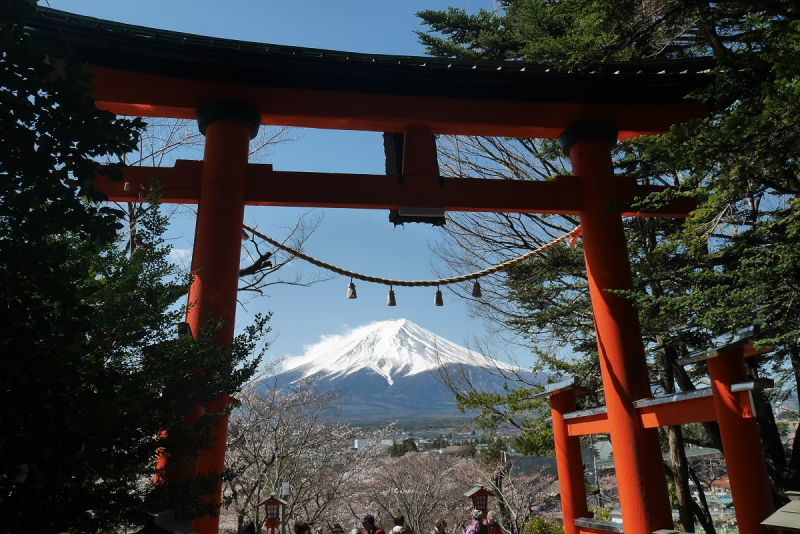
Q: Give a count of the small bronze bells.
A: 4